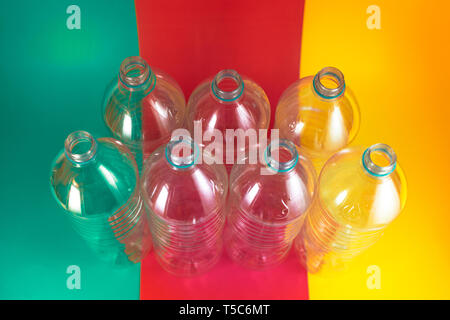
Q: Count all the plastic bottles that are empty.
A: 7